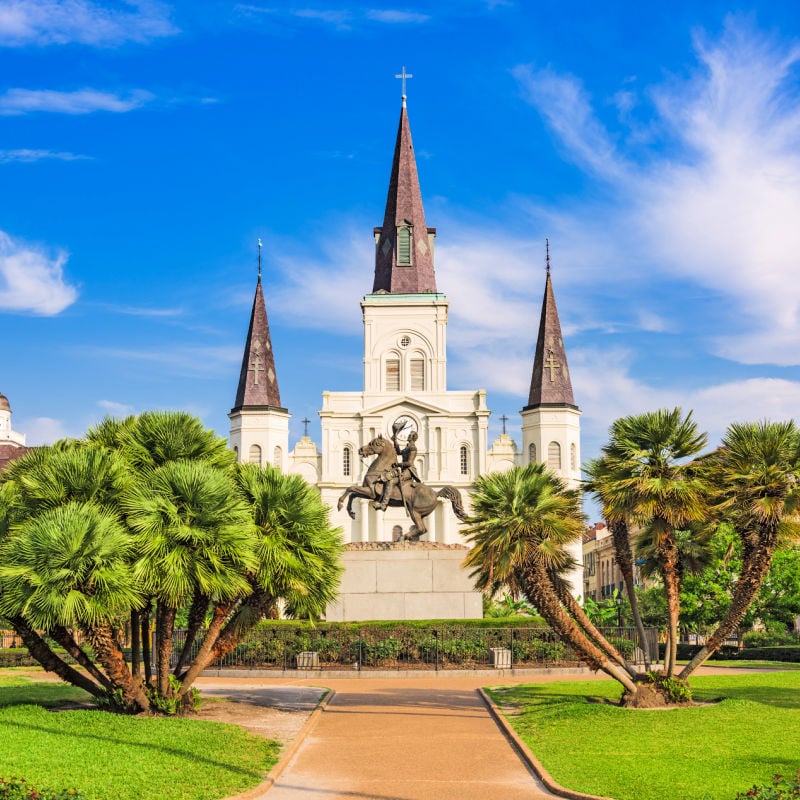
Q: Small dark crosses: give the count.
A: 2